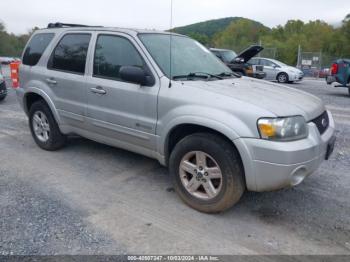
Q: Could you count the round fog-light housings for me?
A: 1